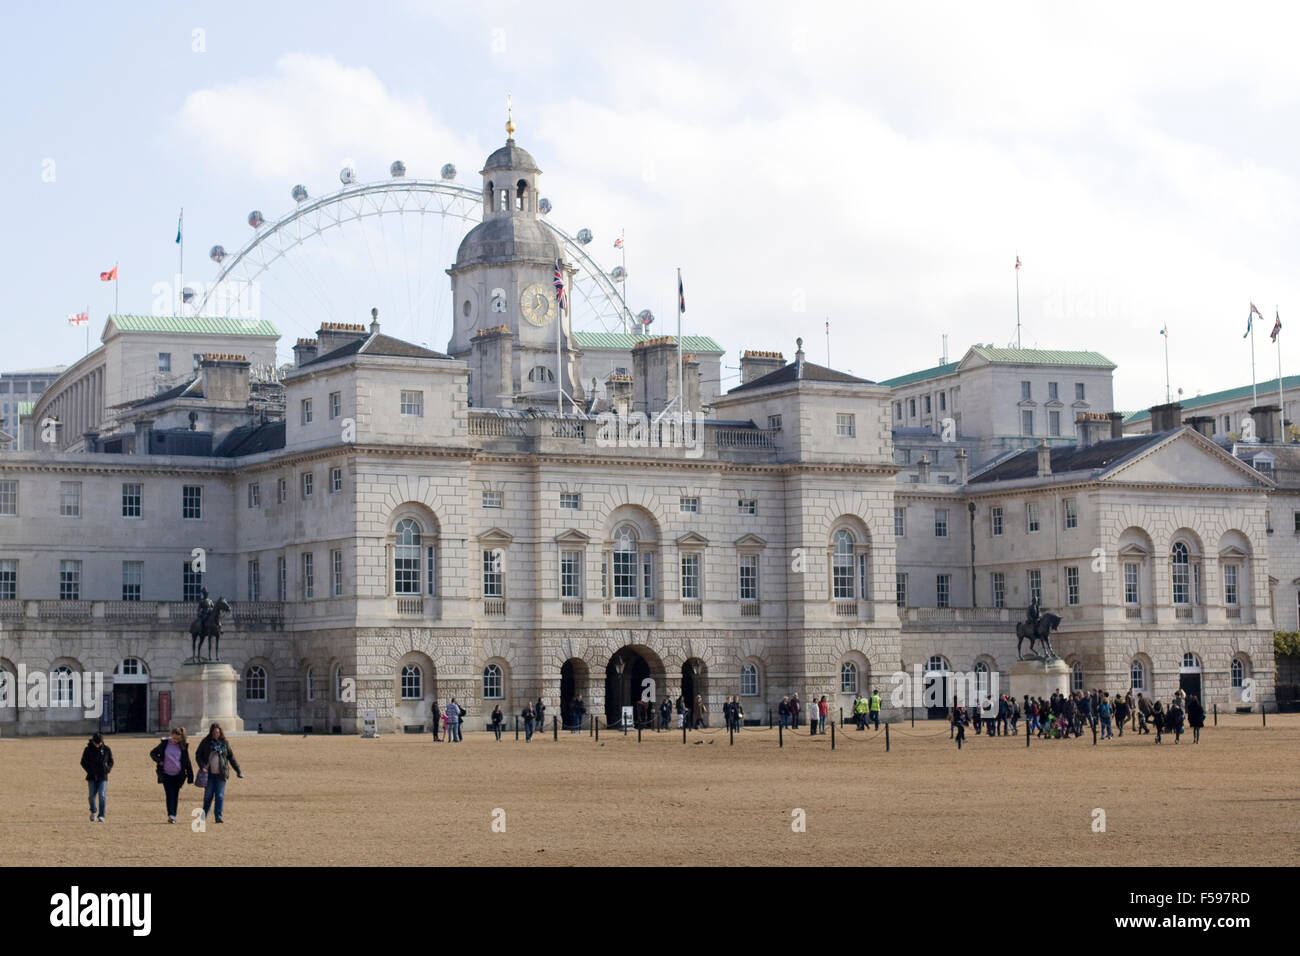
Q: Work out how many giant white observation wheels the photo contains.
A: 1